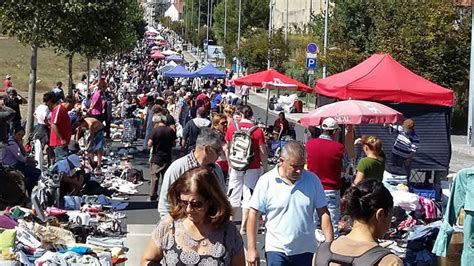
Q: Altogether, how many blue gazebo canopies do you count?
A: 2